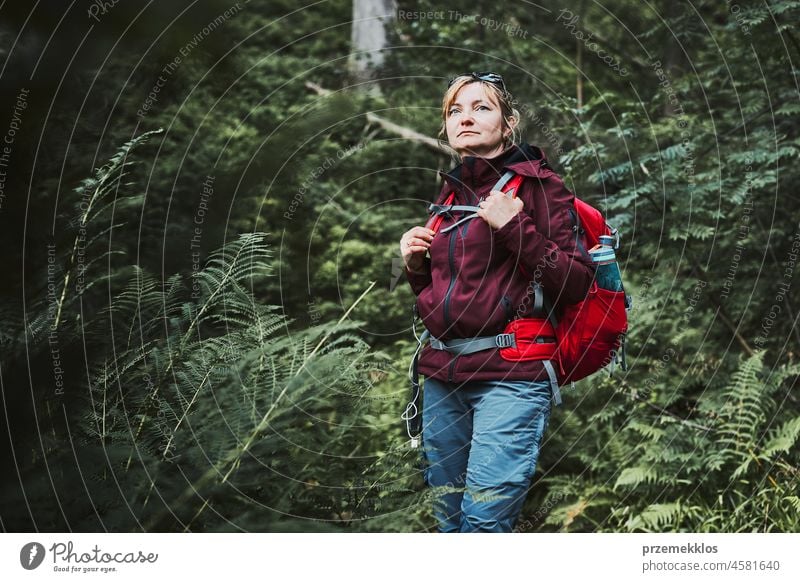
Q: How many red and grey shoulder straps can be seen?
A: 2